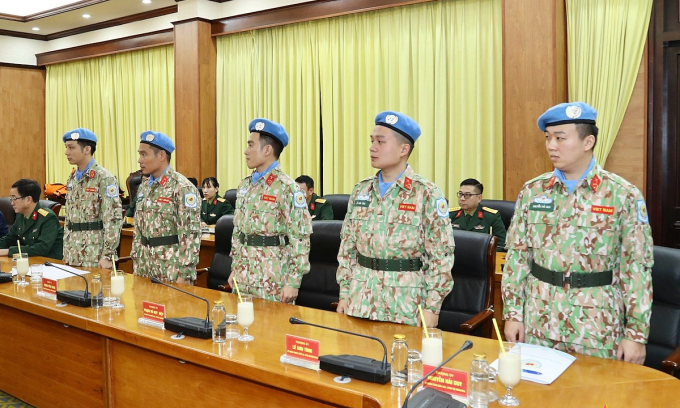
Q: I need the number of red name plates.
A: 4